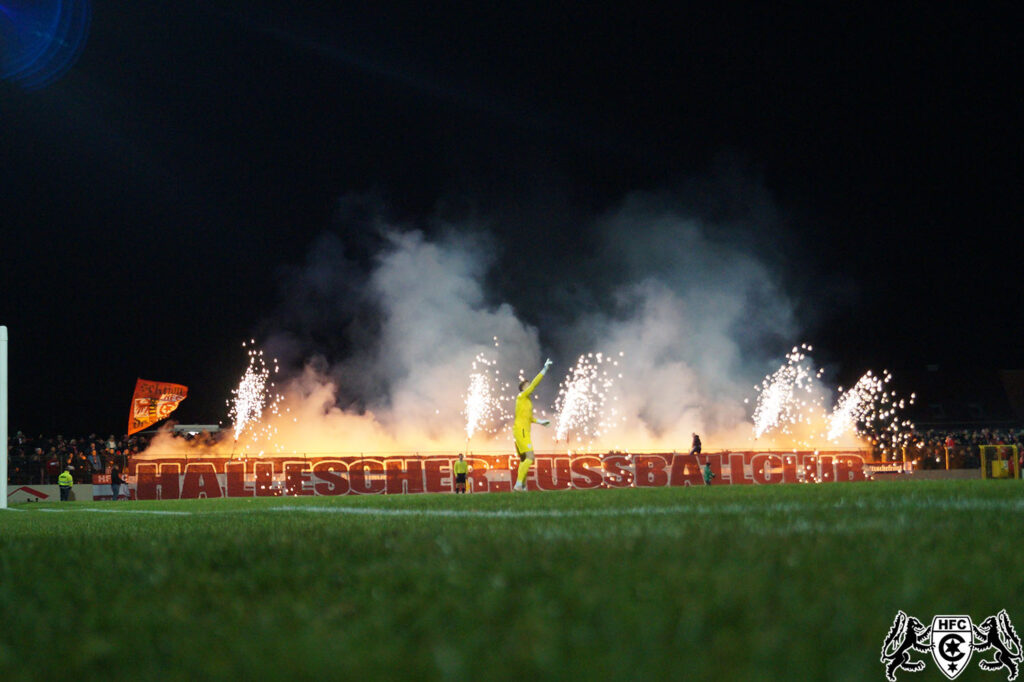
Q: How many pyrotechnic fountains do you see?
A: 5